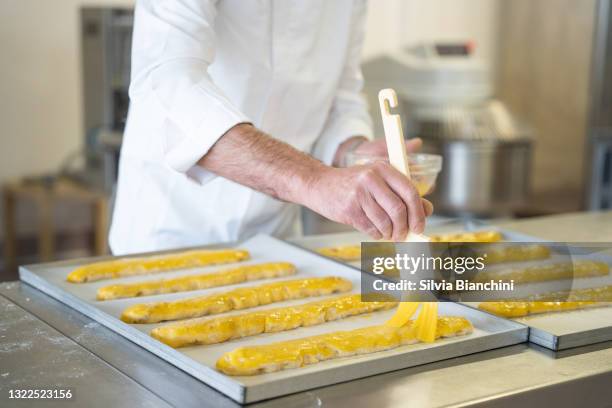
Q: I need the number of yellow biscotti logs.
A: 9